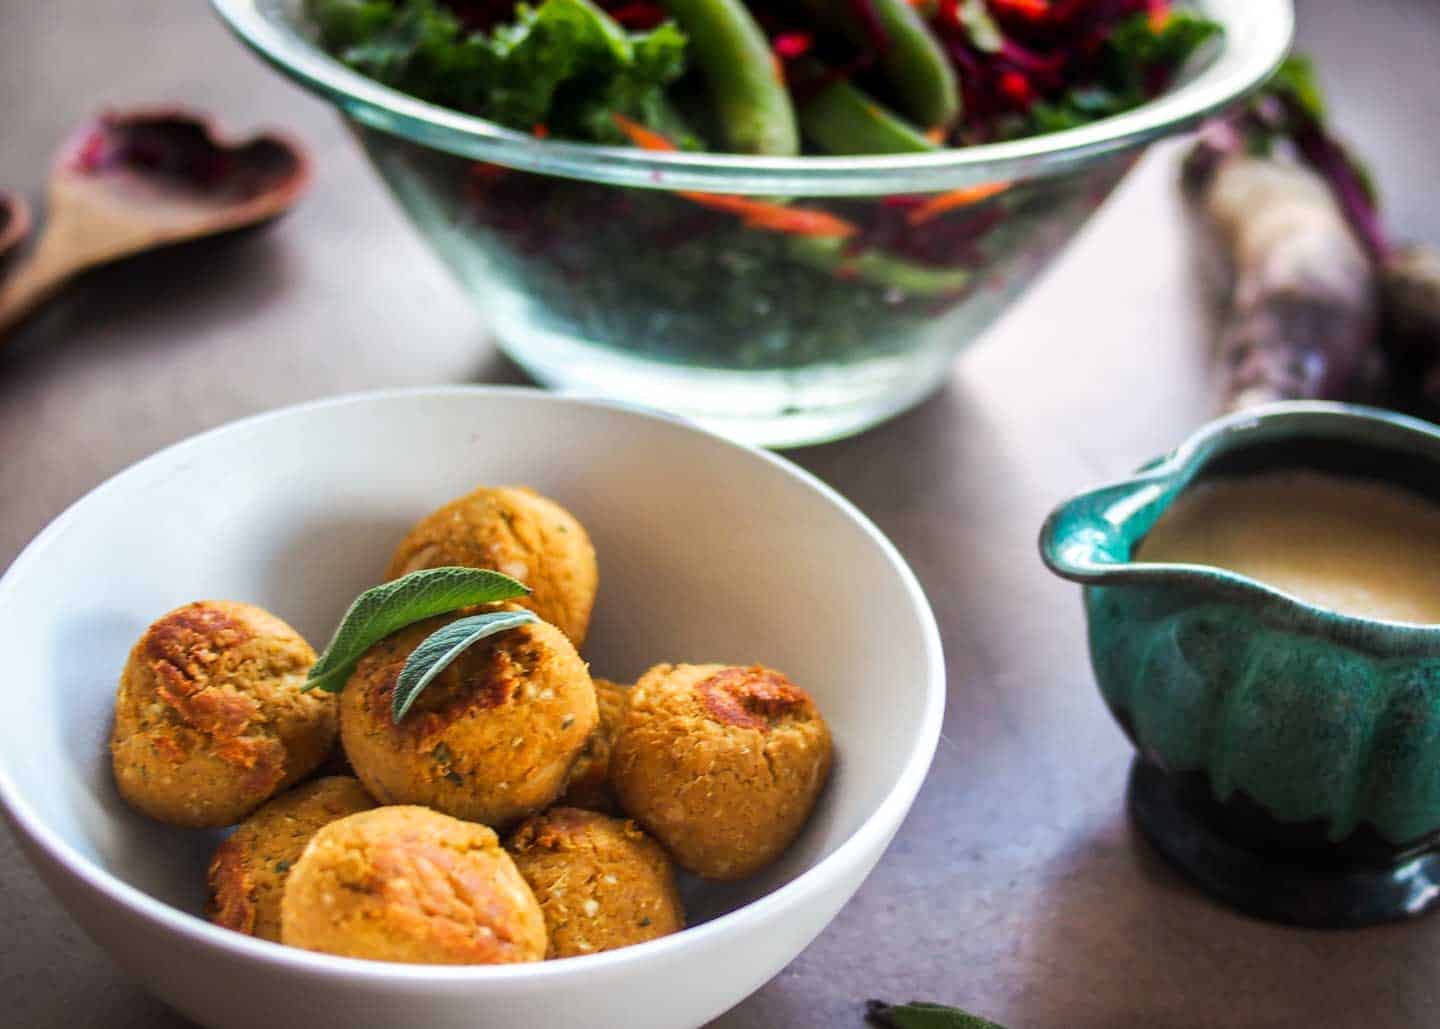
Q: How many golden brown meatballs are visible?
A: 8